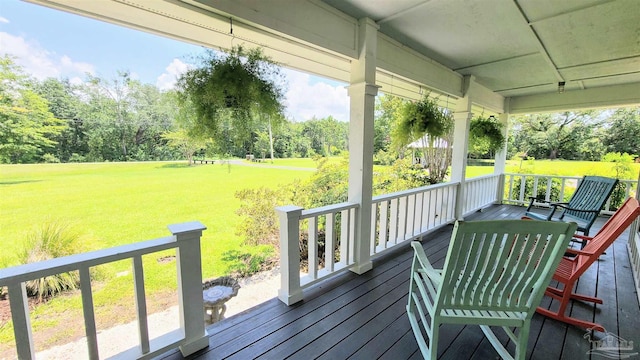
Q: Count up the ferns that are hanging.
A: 3